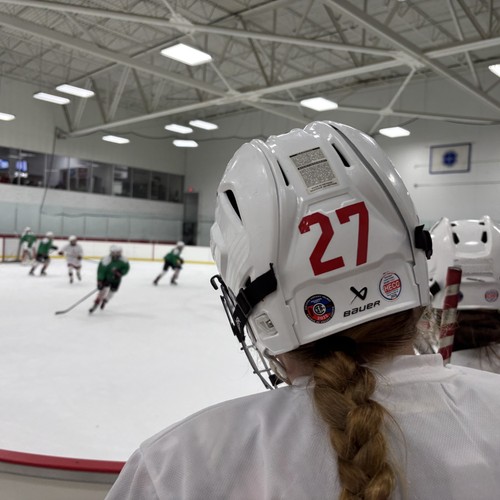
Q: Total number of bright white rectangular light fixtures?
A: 11